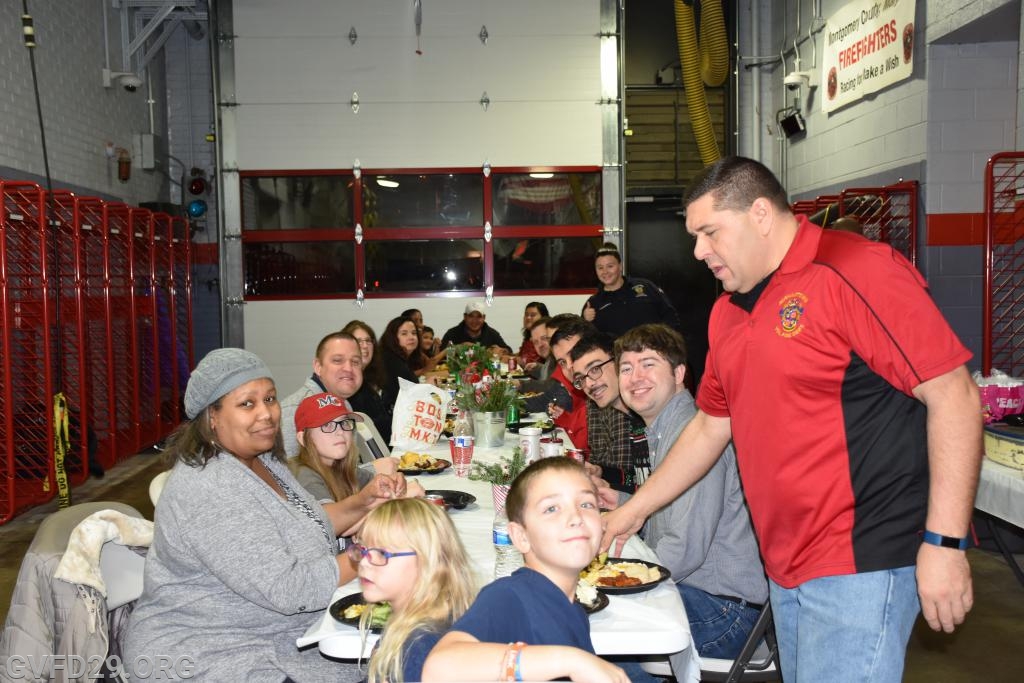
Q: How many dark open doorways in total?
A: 1